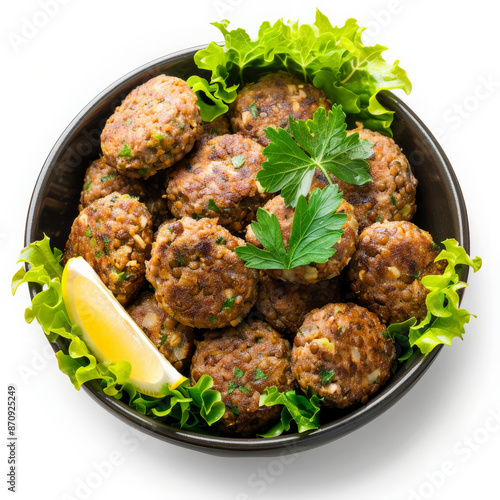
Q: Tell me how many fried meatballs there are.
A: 13